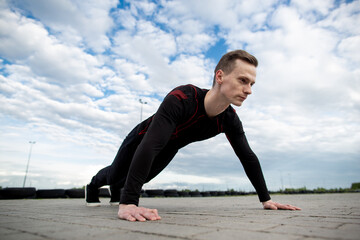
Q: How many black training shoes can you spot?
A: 2